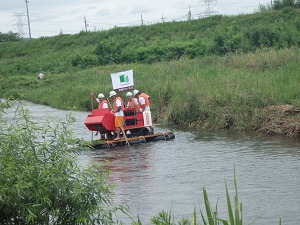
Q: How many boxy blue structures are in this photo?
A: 0